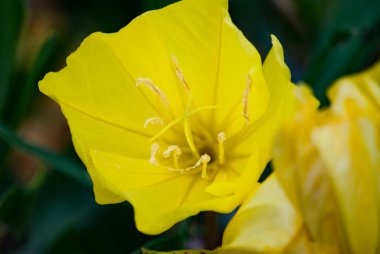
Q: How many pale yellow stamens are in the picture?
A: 8